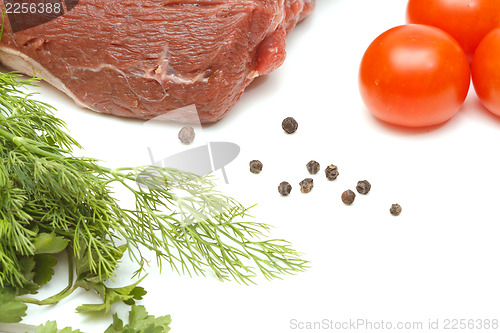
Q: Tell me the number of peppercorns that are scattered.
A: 10